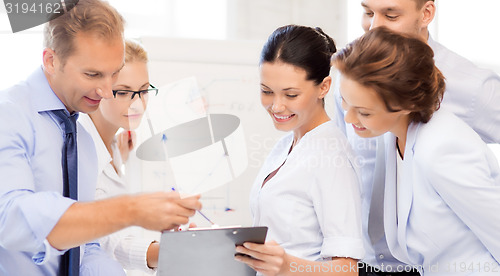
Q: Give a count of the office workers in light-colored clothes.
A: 5